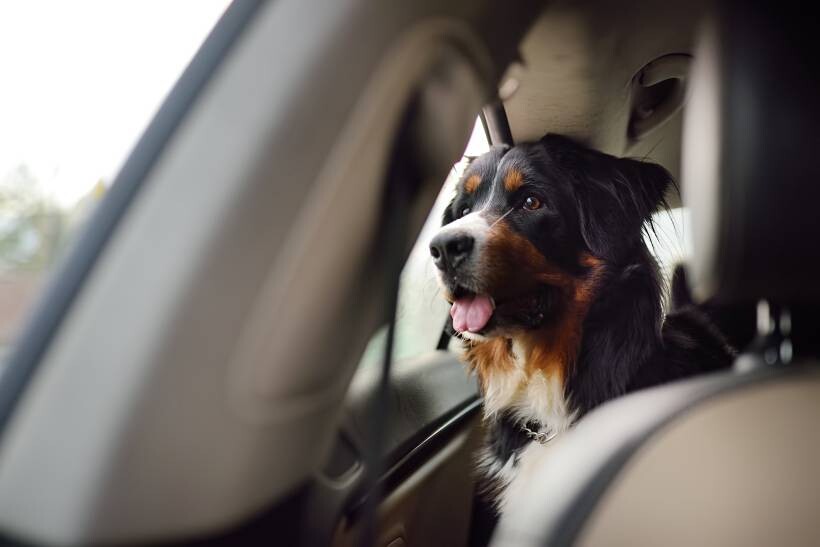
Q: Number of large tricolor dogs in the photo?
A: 1